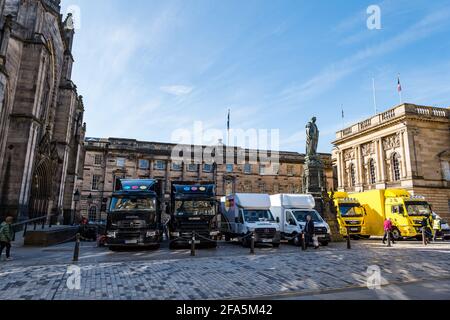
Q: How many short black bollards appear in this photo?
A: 7